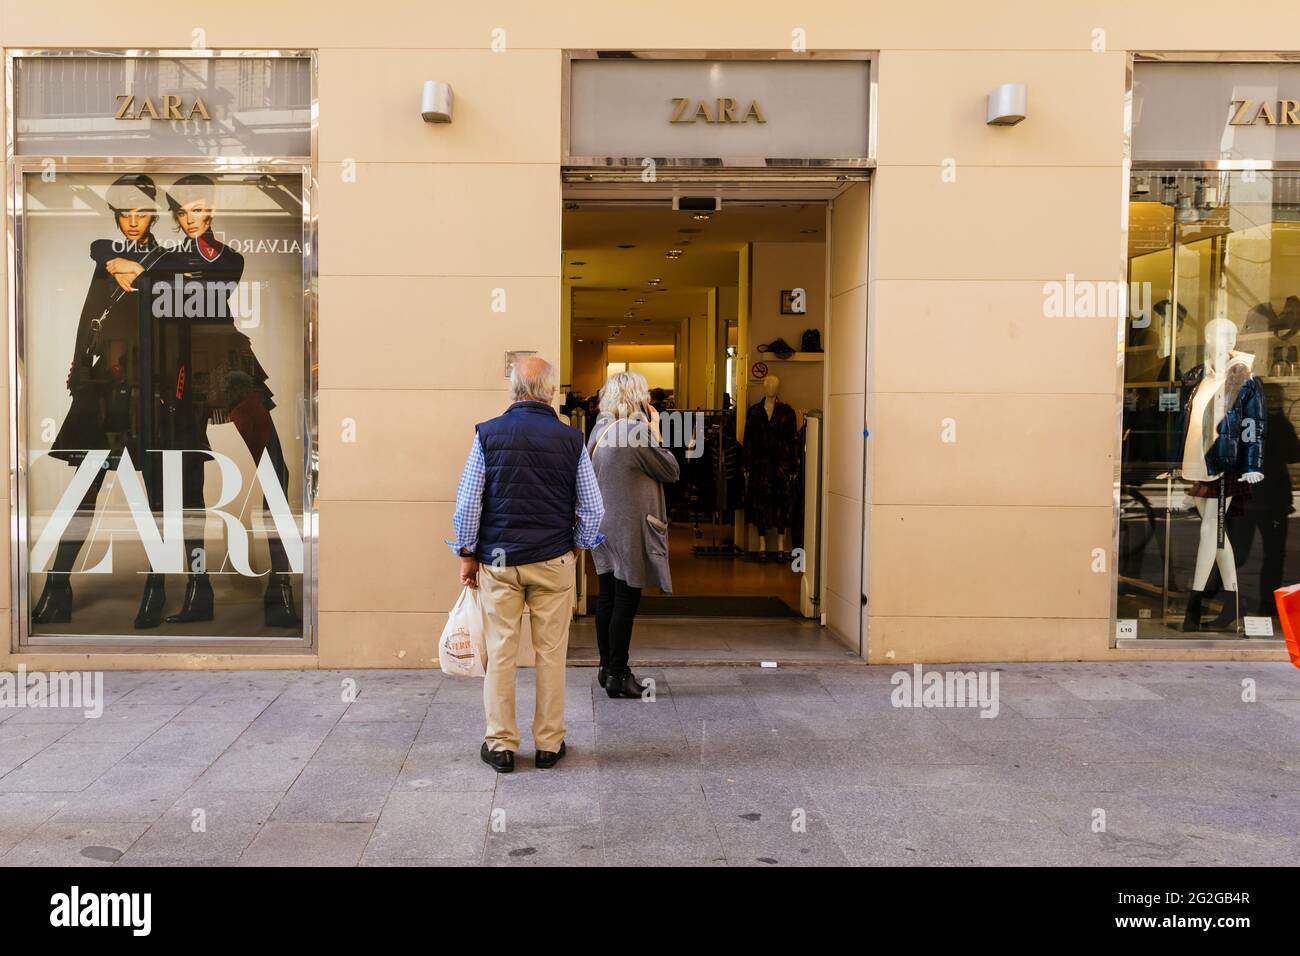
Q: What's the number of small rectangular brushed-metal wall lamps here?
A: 2